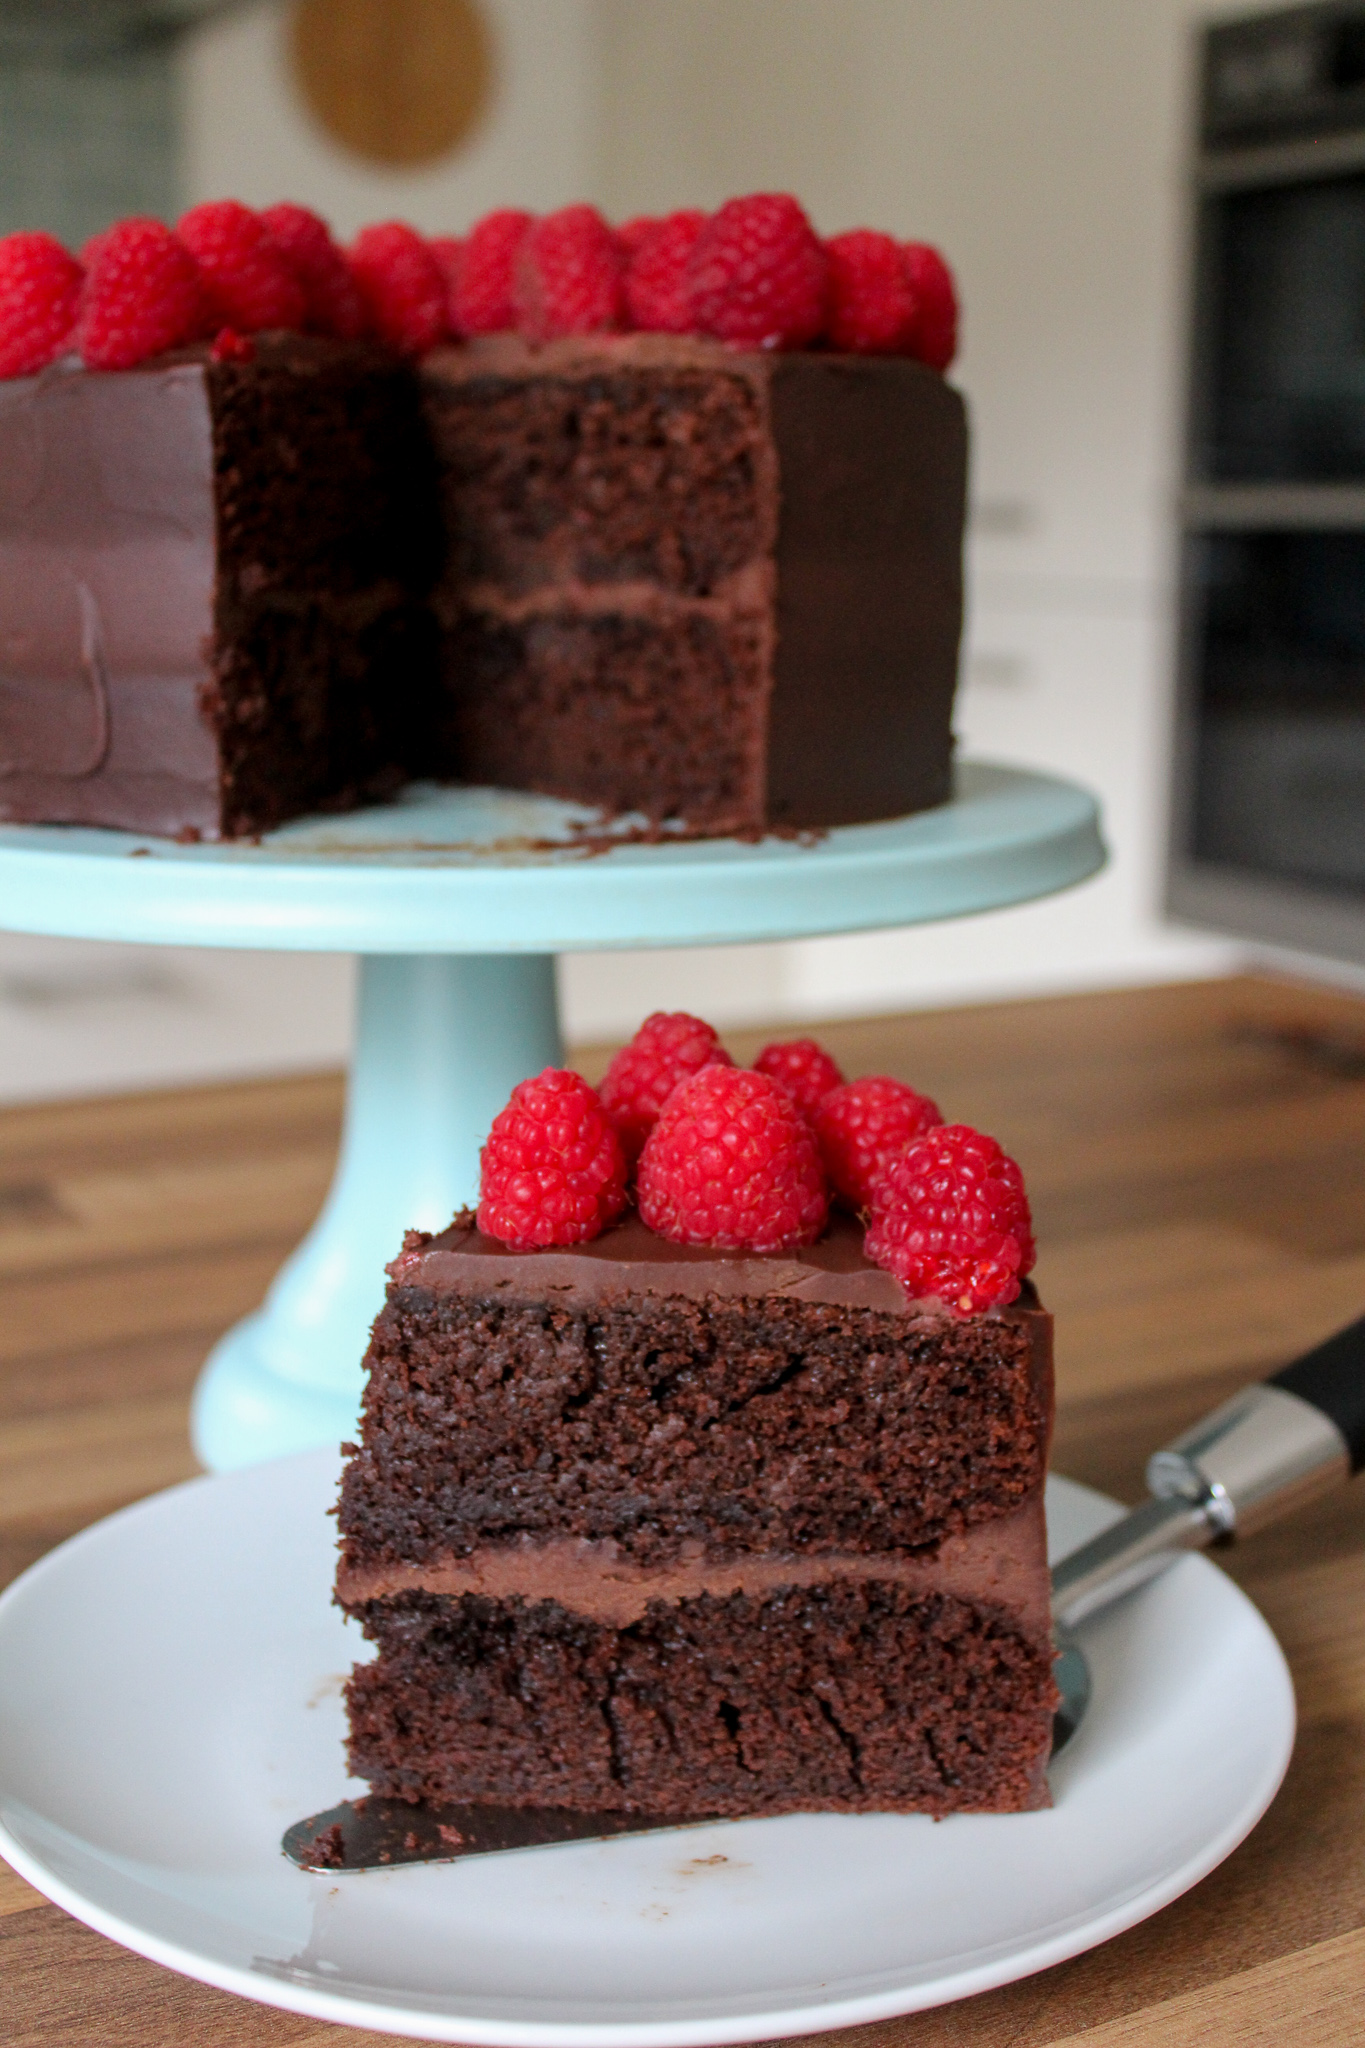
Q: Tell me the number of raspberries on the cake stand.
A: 14